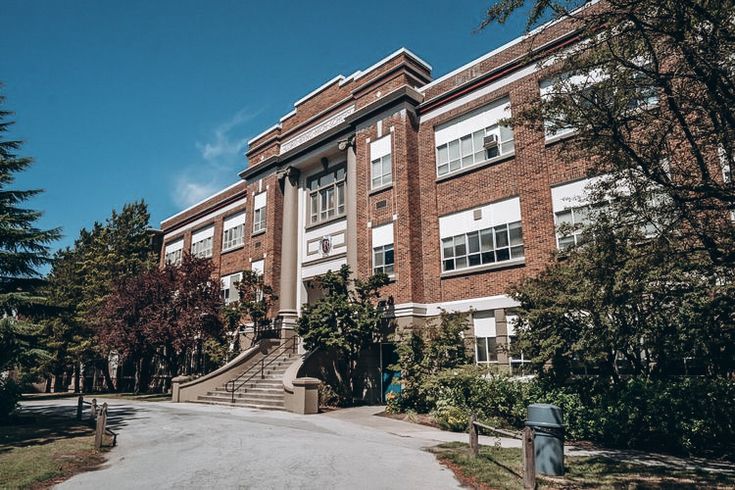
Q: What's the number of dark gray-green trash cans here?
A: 1